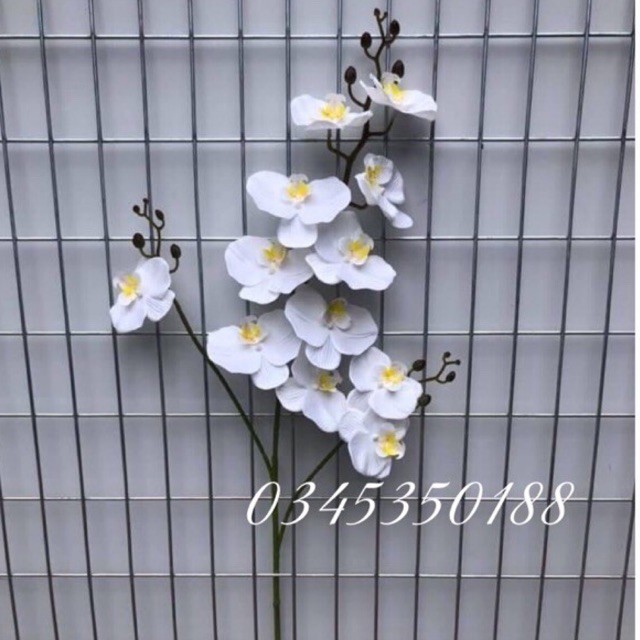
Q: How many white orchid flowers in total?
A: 12